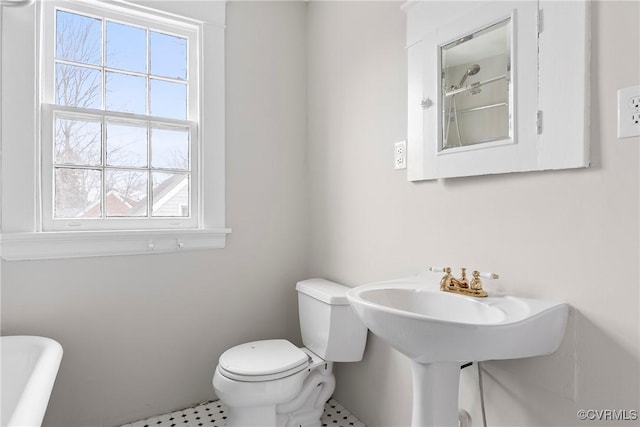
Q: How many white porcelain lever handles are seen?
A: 2